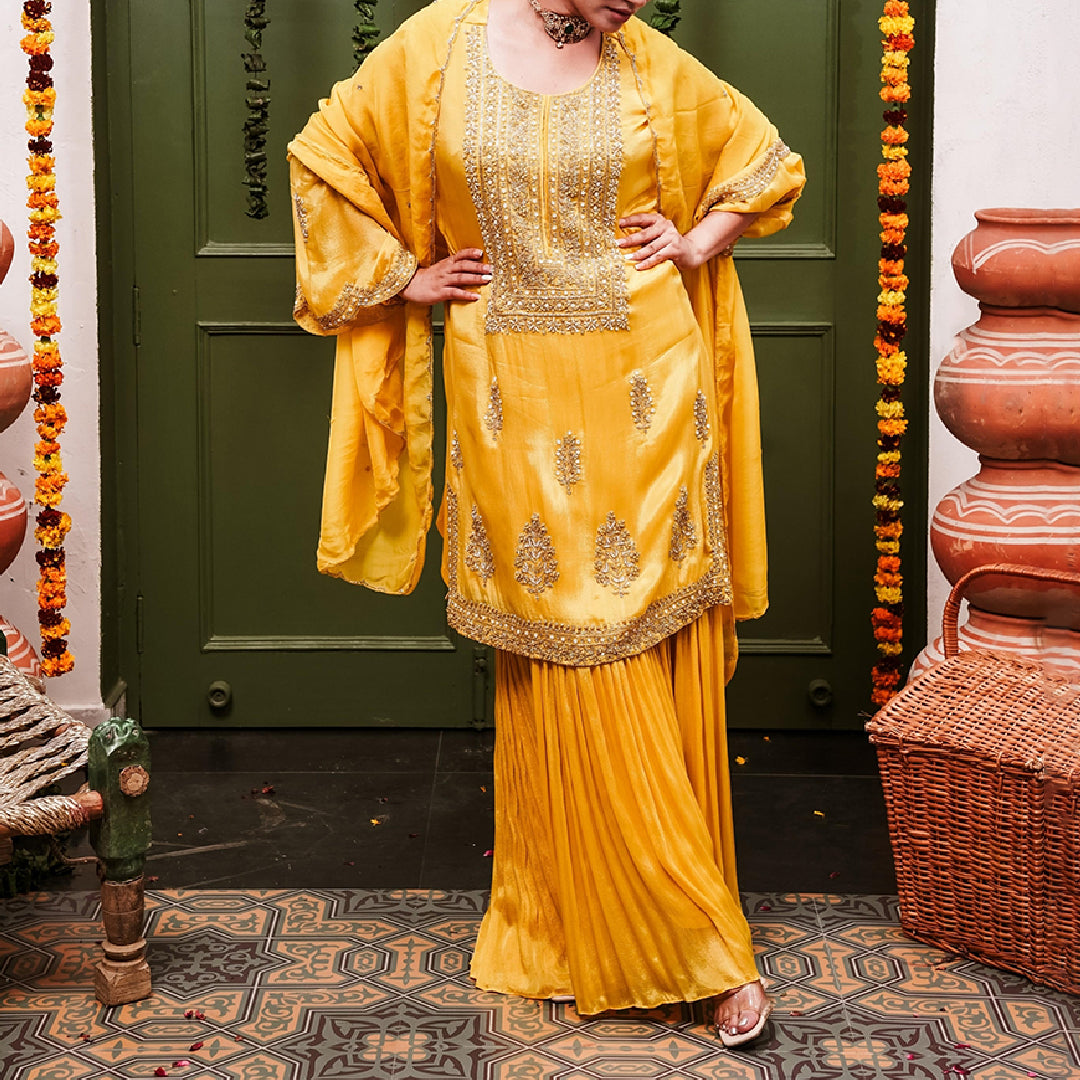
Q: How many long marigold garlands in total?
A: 2